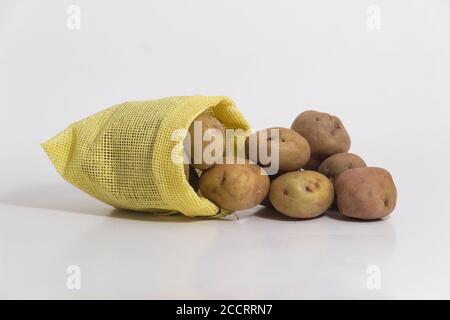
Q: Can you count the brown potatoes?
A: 7